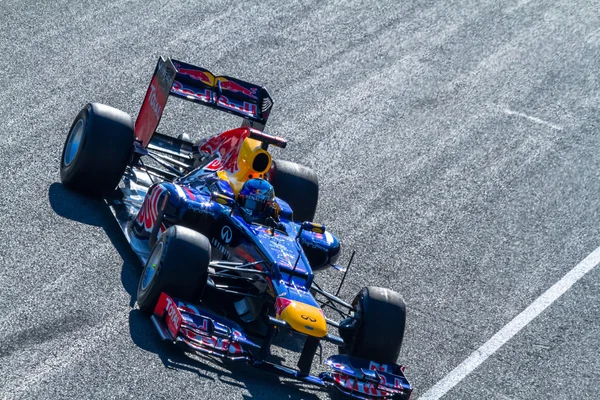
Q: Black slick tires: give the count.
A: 4